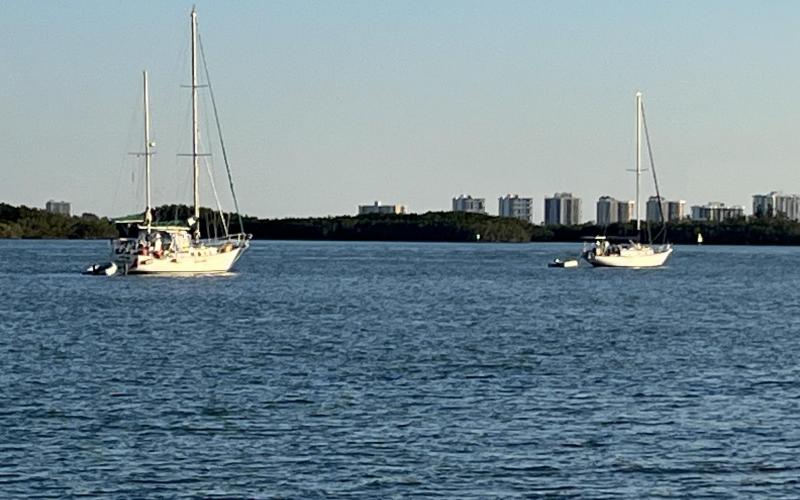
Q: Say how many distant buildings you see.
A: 9